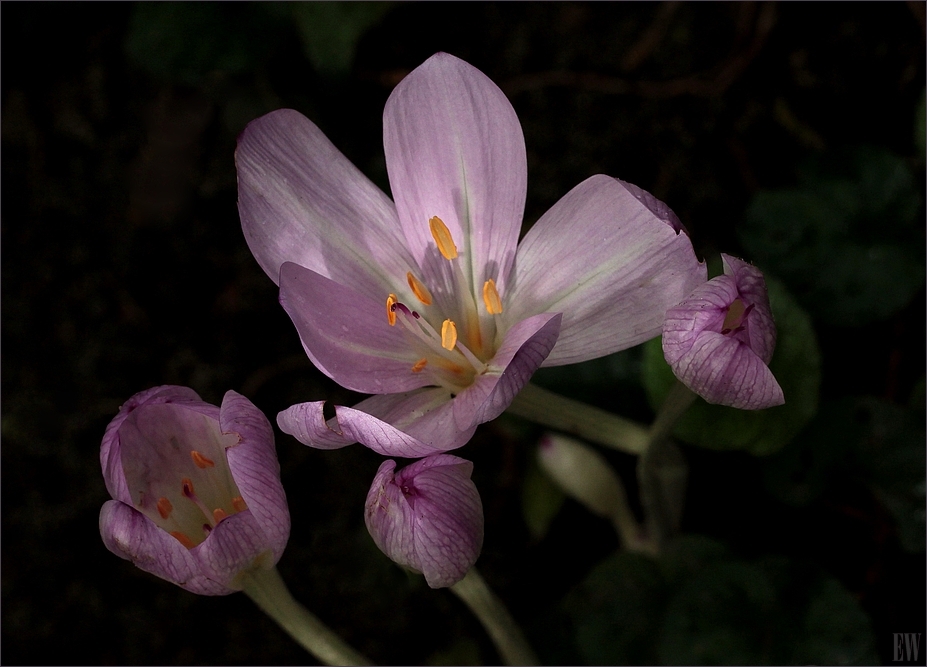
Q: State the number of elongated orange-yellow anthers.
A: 12